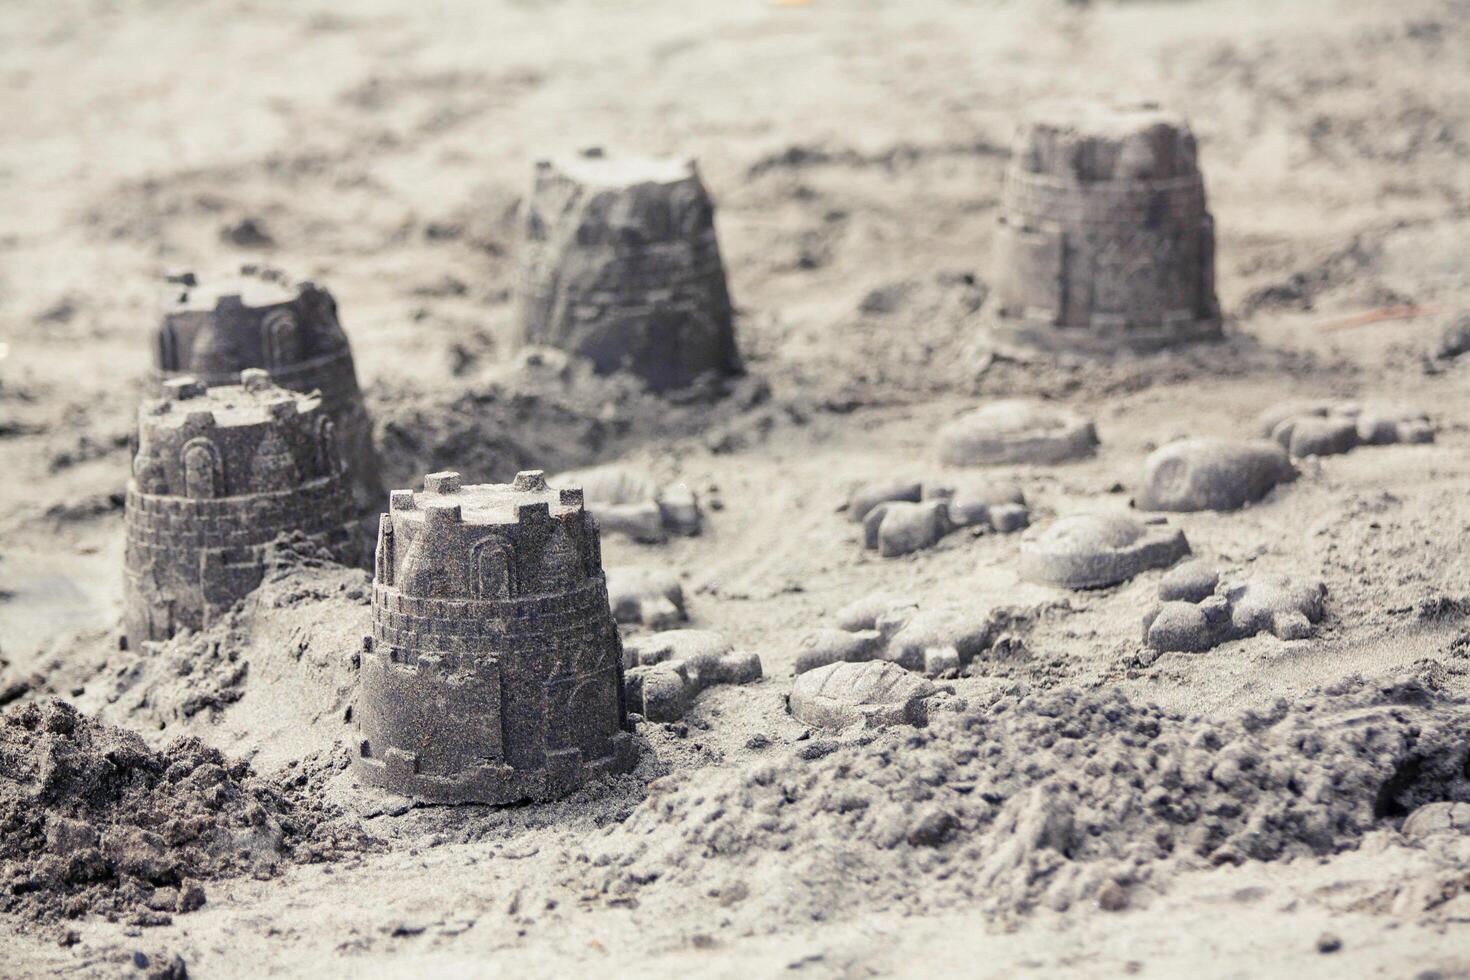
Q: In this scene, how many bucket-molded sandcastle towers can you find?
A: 5